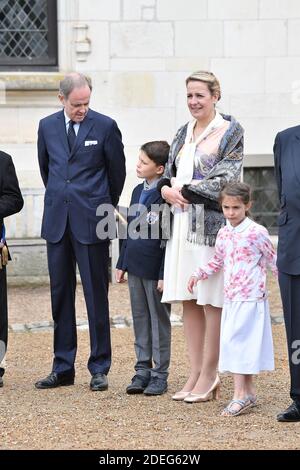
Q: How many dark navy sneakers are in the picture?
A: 2